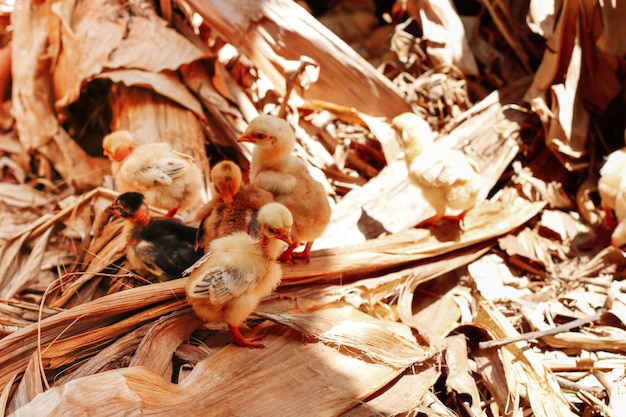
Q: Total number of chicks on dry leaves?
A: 7